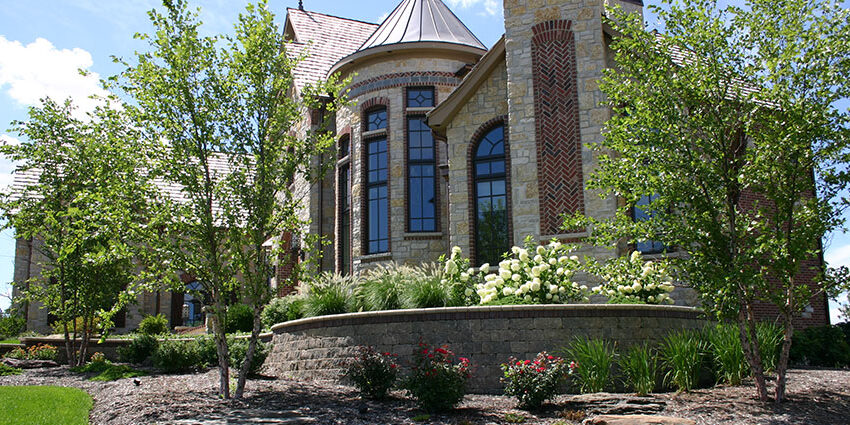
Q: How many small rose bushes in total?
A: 3